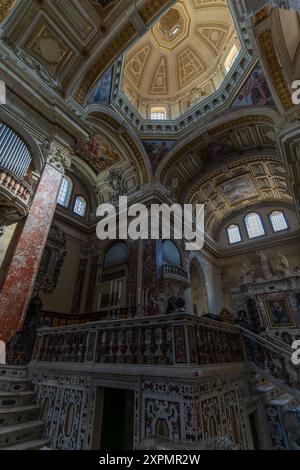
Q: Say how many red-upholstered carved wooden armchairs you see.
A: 0